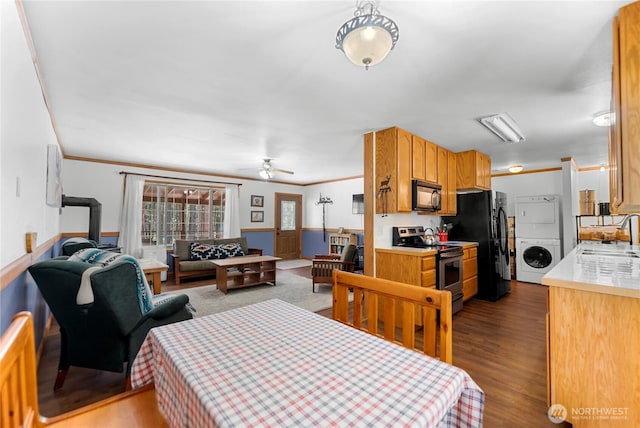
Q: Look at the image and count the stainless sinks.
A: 1